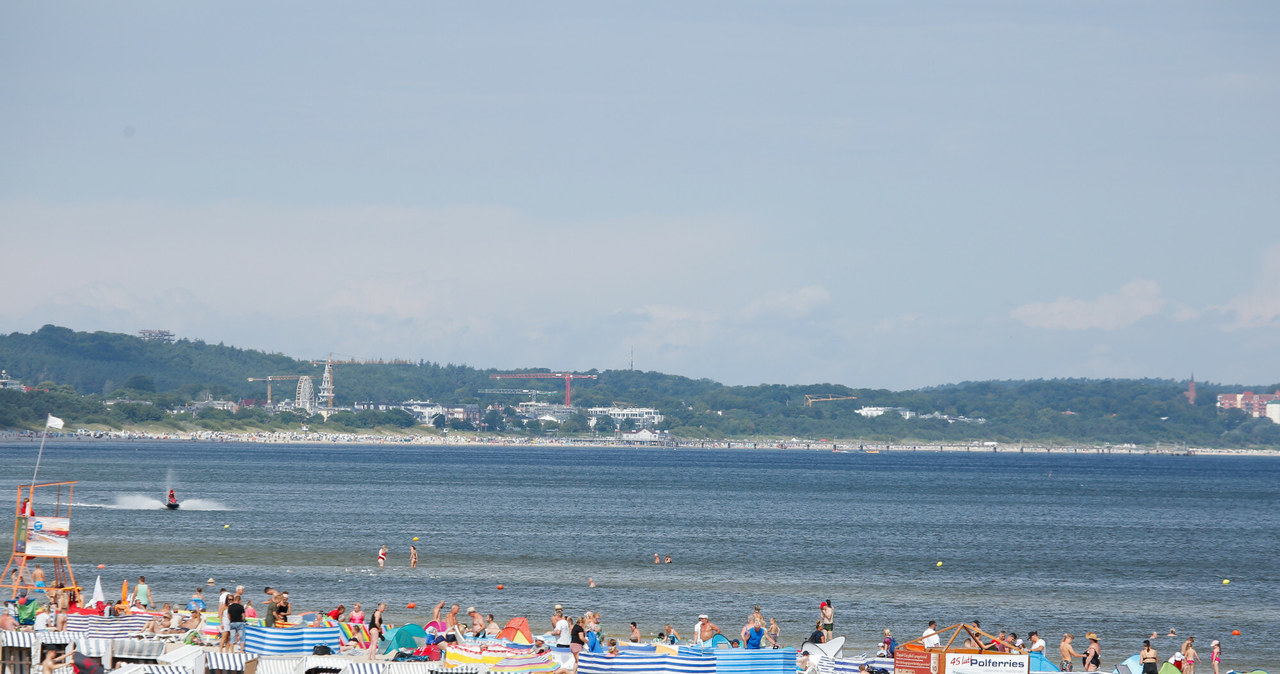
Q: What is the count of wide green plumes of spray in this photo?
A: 0